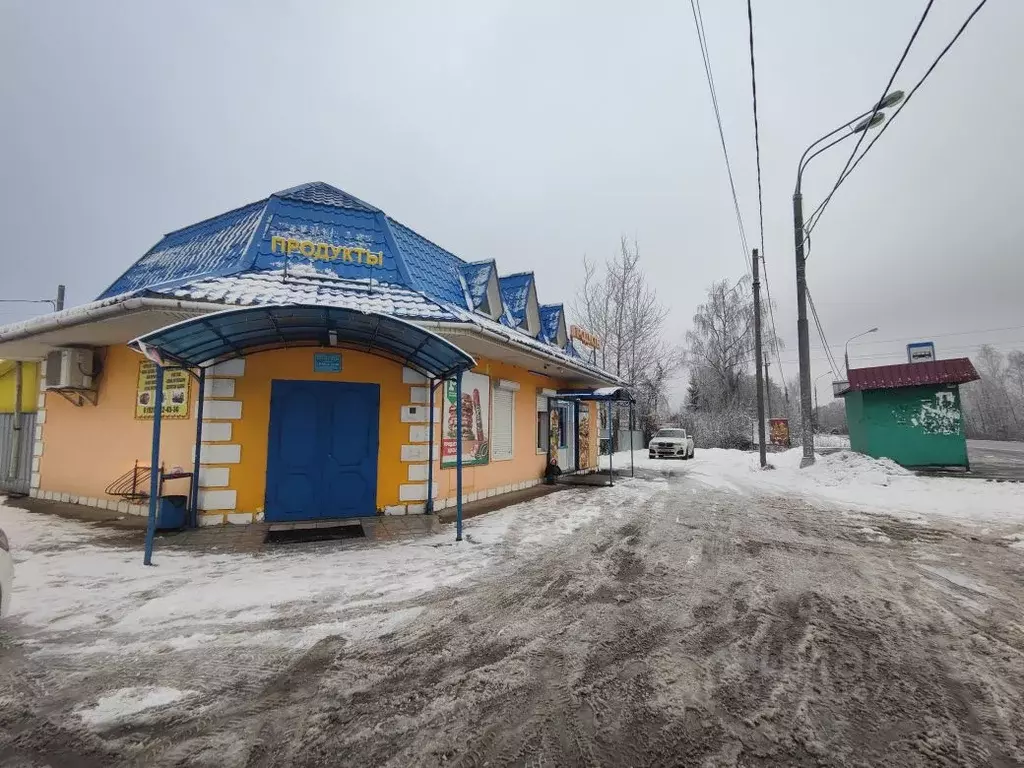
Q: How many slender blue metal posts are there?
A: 6